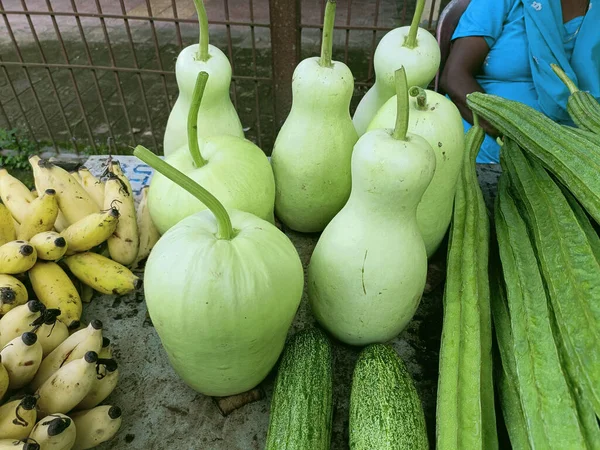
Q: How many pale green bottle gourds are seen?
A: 7